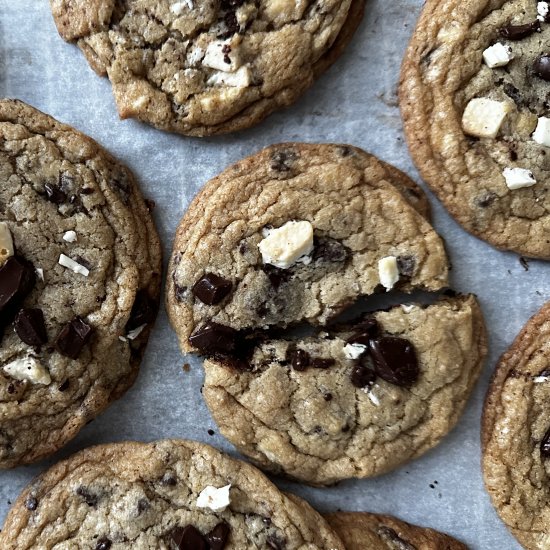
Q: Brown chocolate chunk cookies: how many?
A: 7